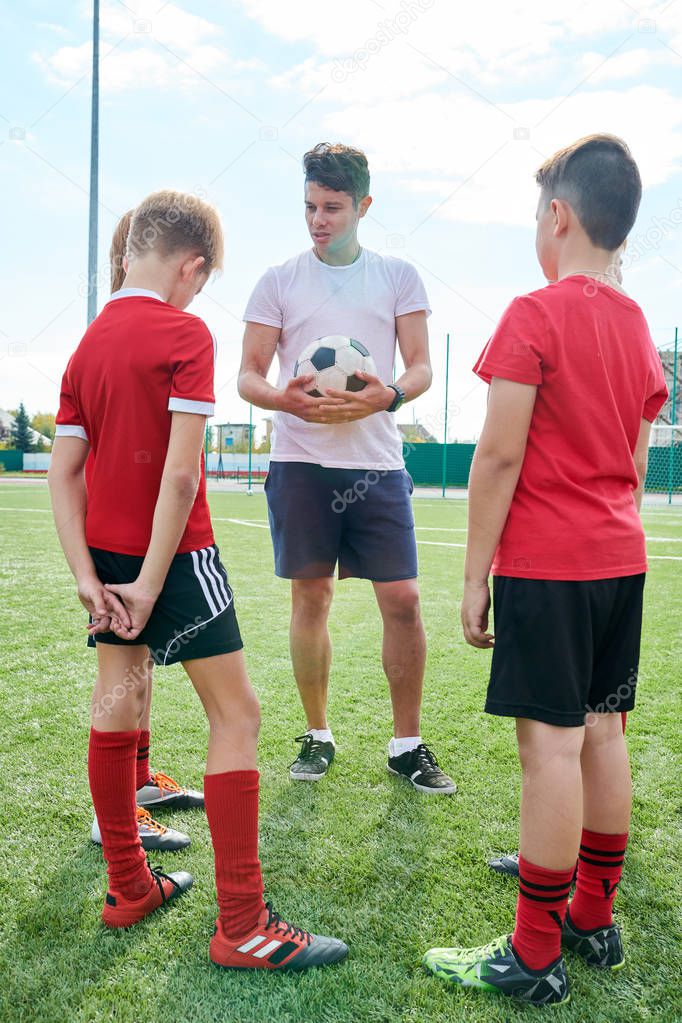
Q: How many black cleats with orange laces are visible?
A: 2